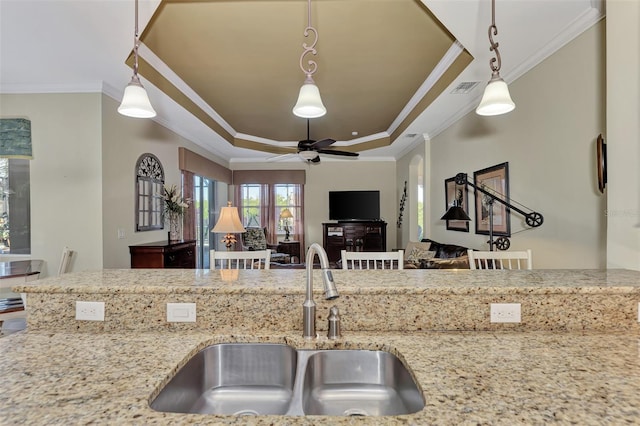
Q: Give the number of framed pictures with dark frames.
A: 2